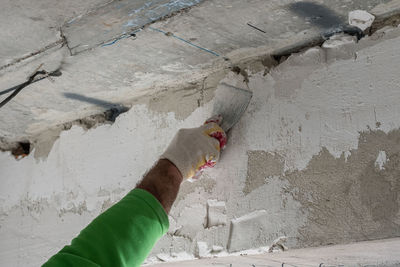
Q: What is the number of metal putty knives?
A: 1